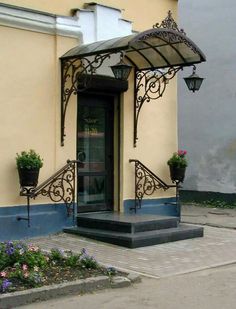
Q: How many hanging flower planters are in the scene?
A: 2